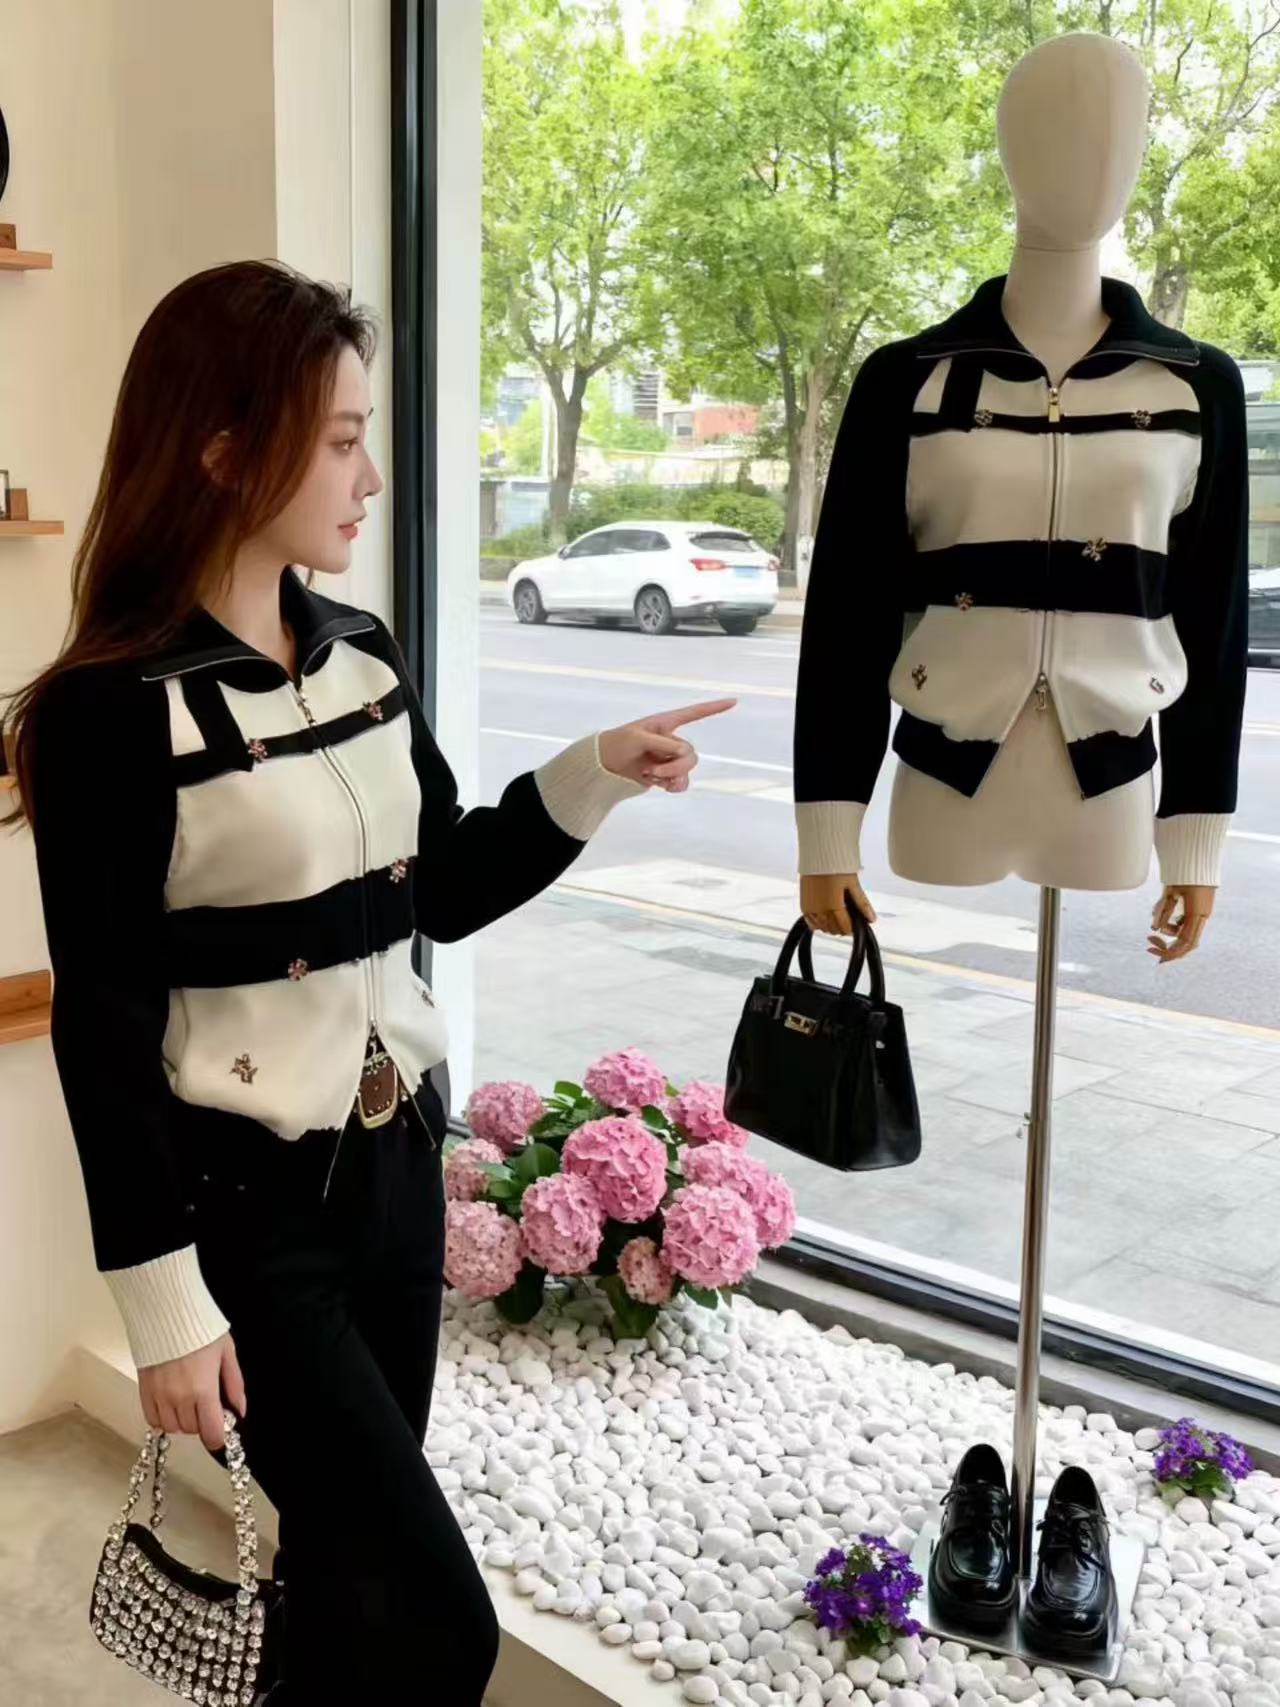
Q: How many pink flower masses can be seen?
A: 11